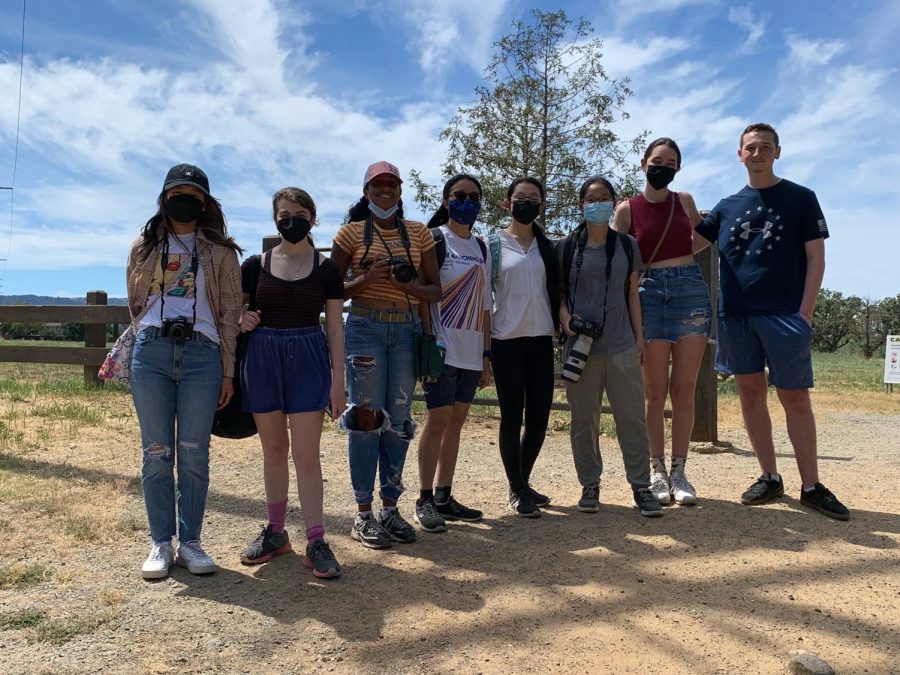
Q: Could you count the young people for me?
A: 8